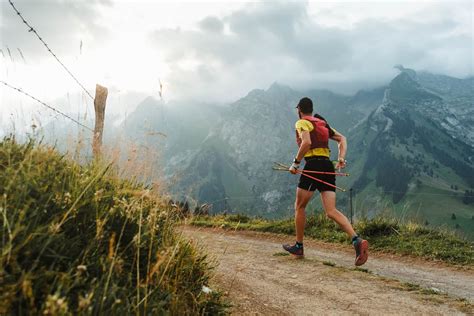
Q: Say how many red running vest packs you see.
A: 1